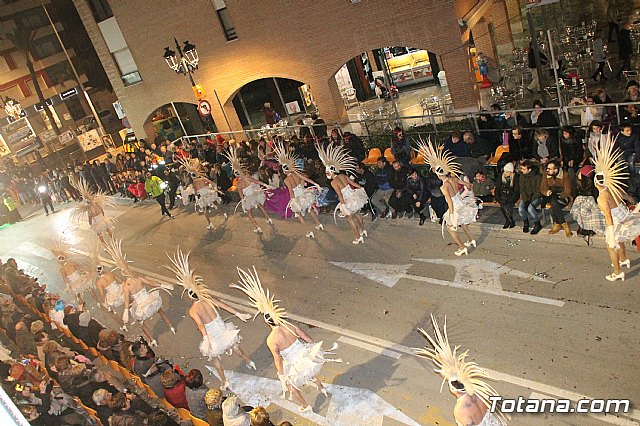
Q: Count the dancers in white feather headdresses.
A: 13